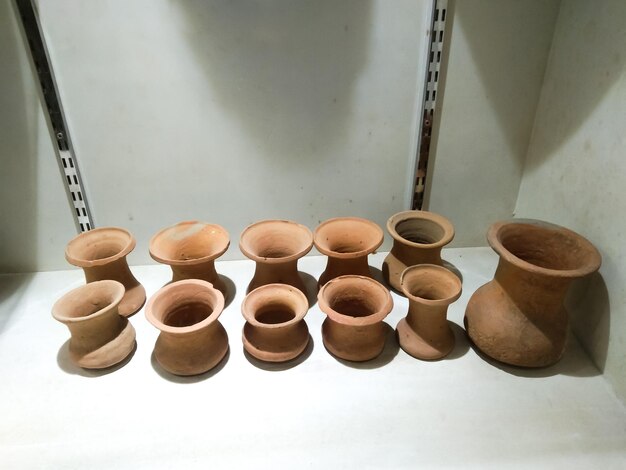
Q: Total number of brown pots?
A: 11